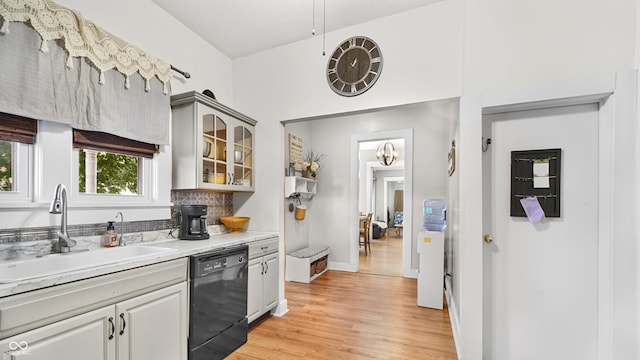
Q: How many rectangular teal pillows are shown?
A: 0